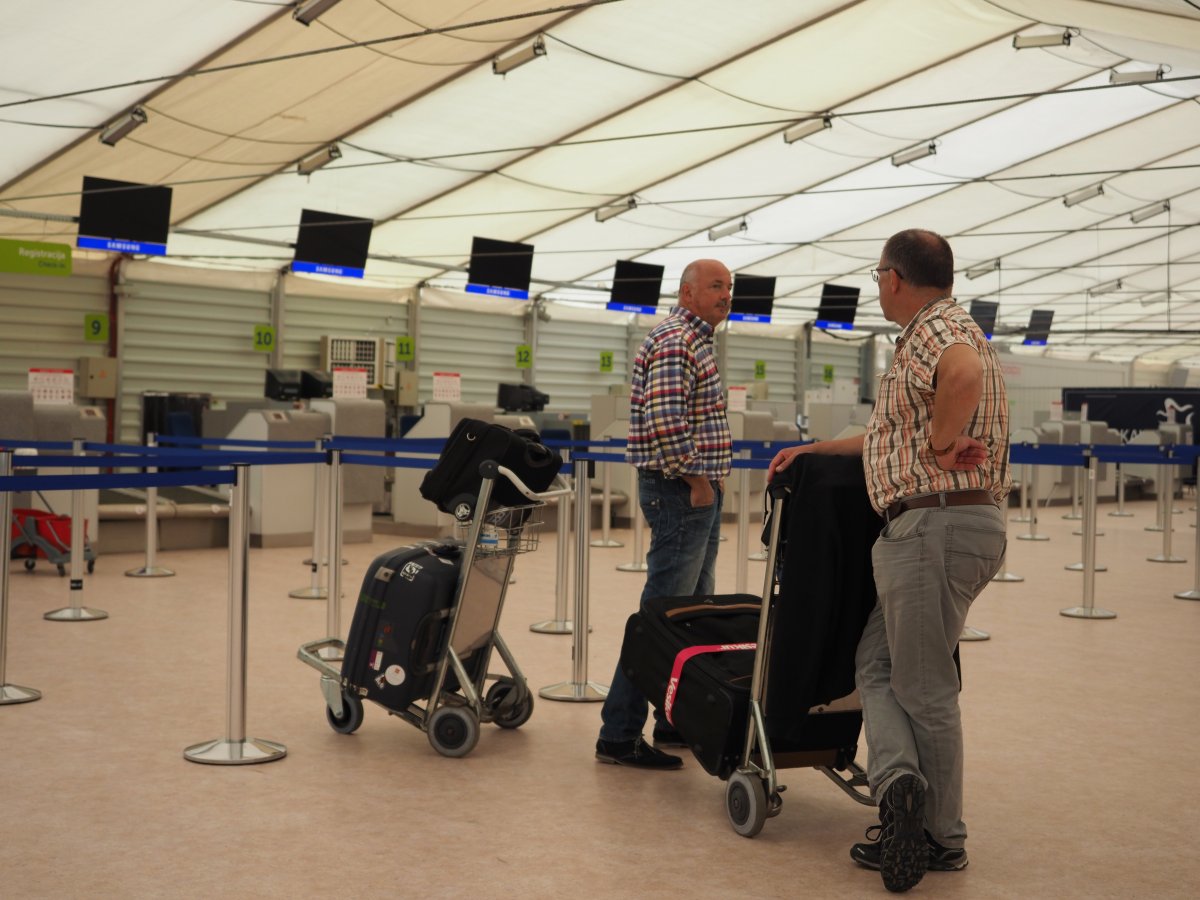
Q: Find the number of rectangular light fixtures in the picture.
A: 15